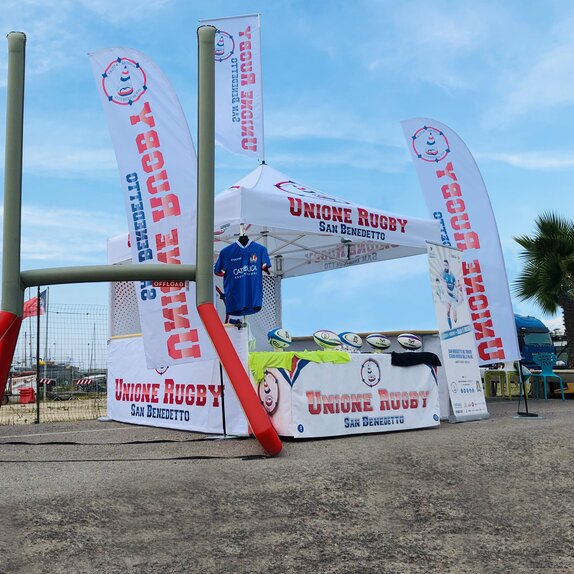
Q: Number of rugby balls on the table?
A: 5